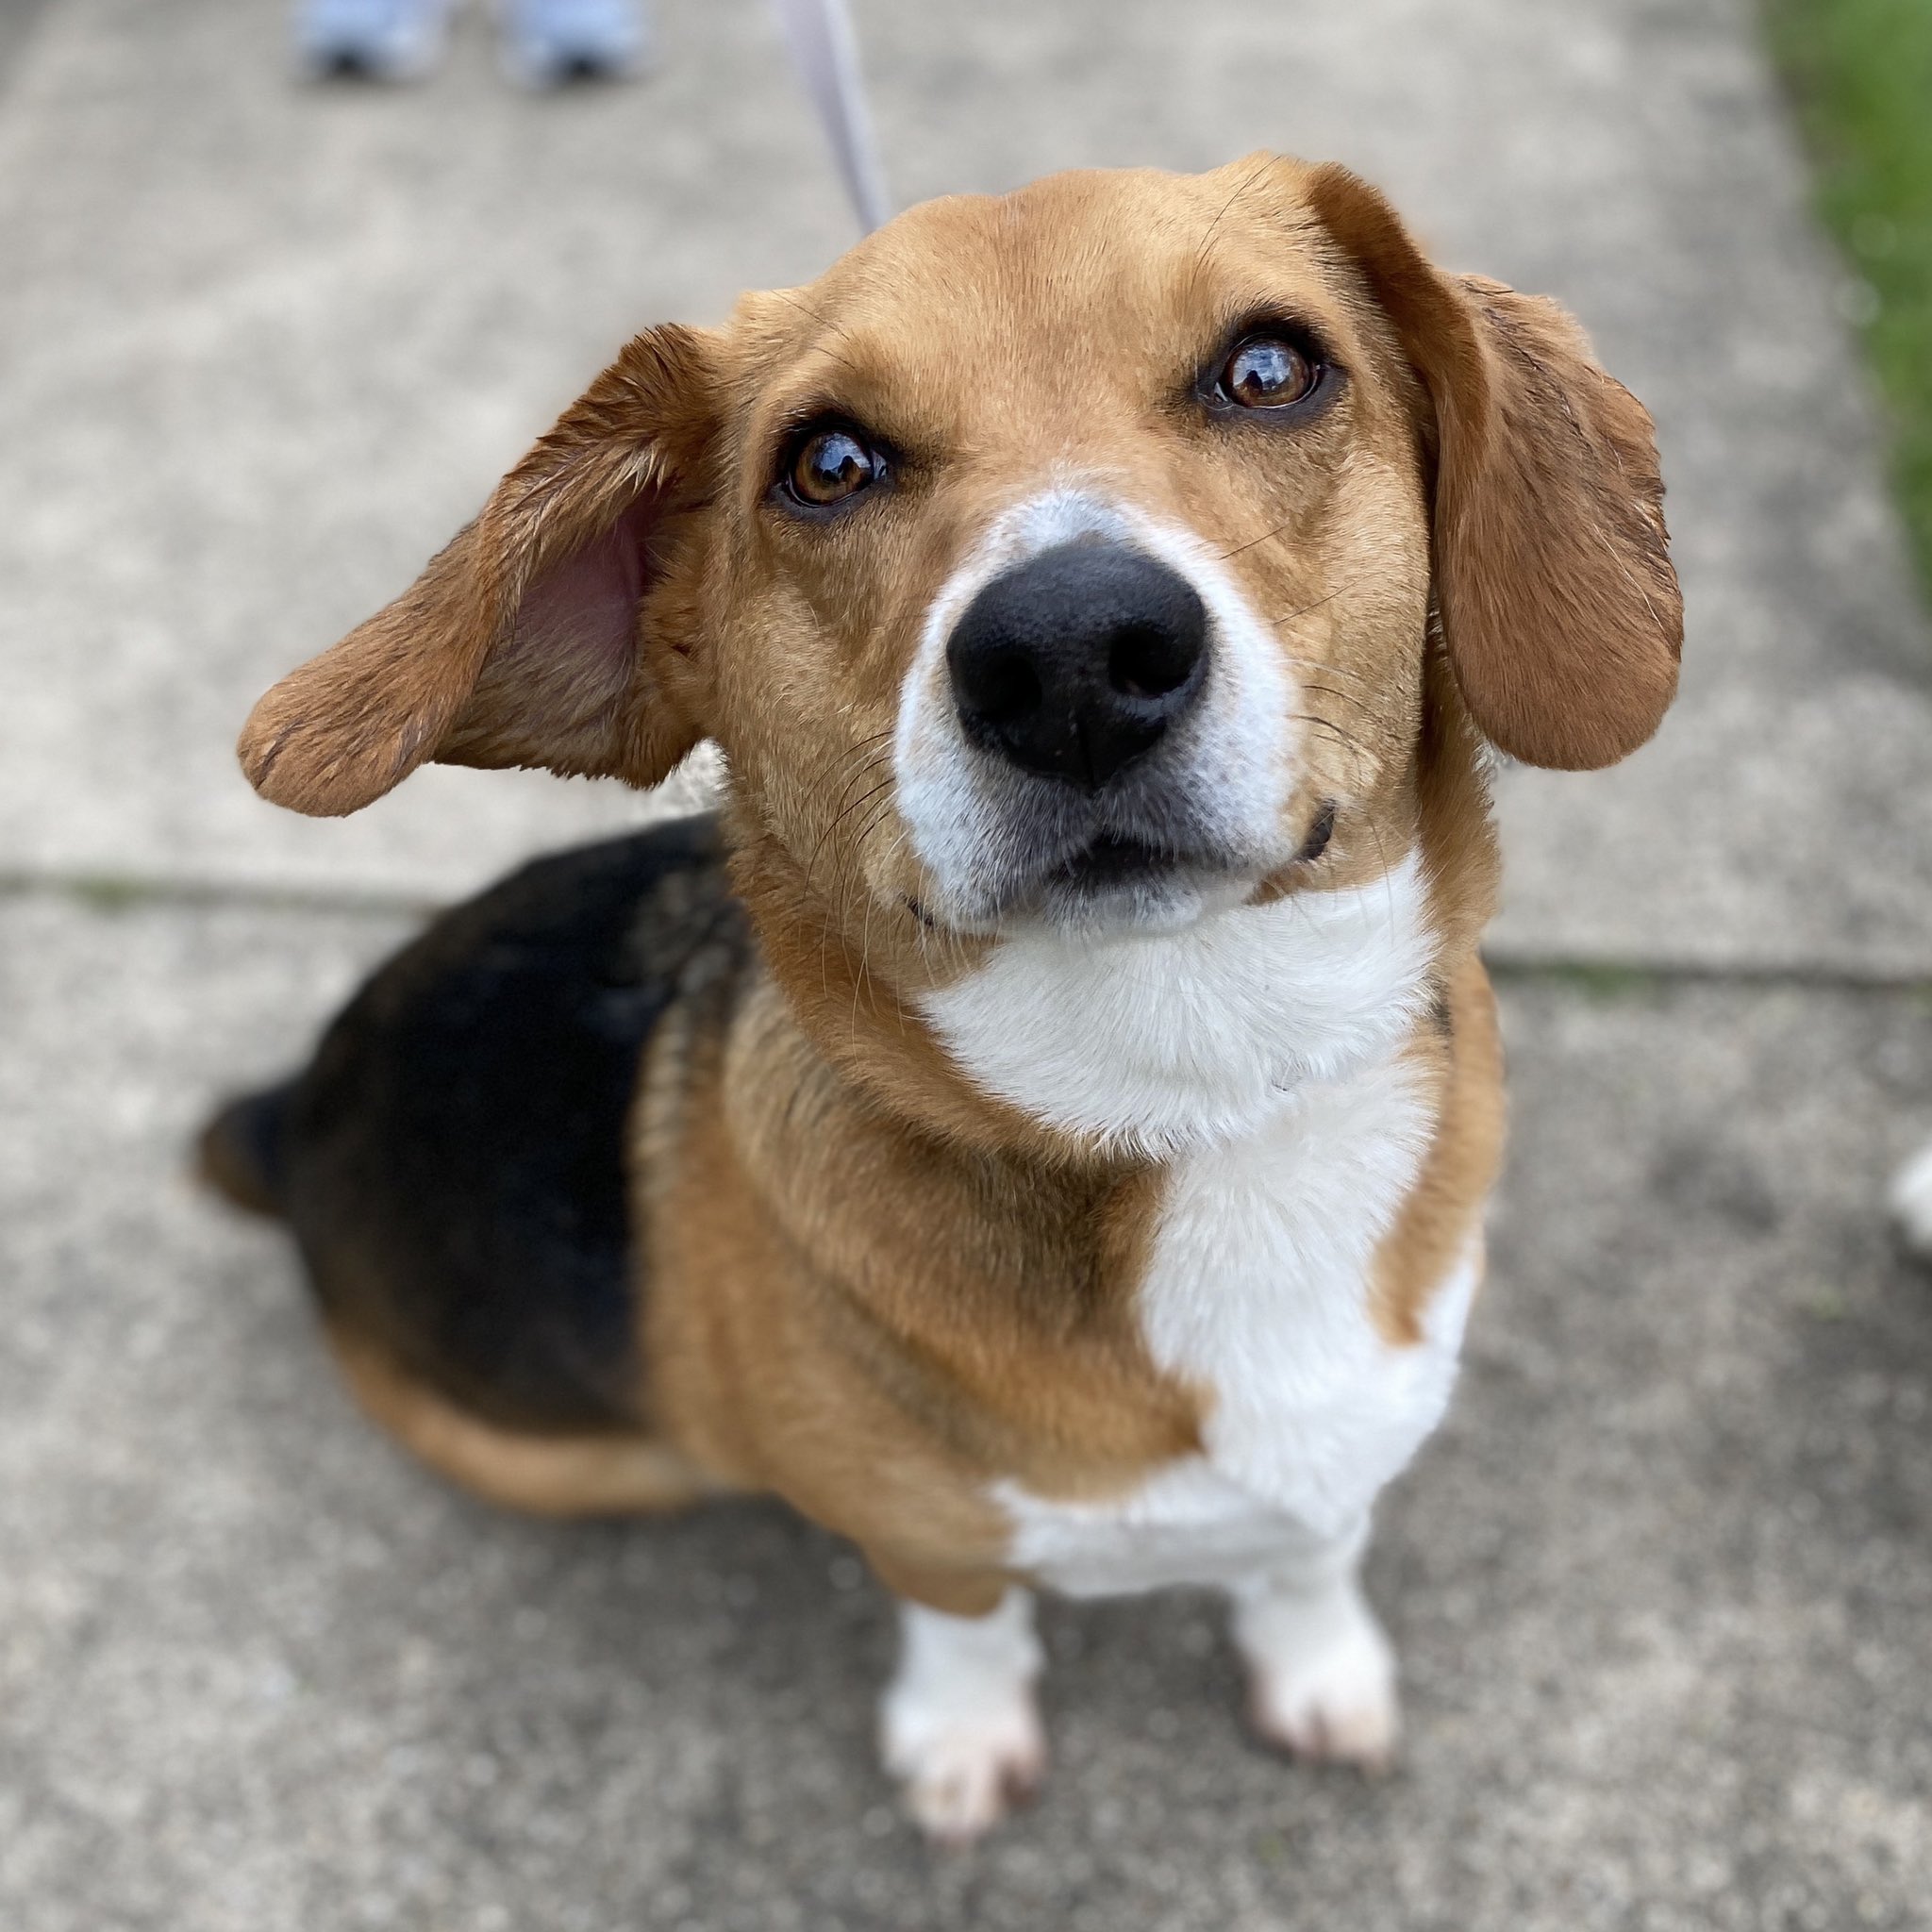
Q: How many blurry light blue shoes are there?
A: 2